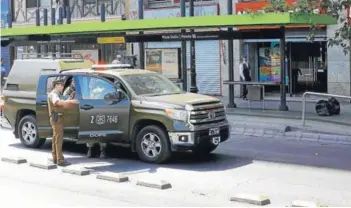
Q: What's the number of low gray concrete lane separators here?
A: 7